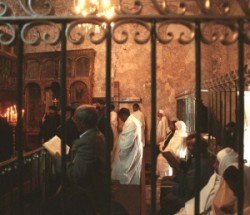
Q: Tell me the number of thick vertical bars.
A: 6